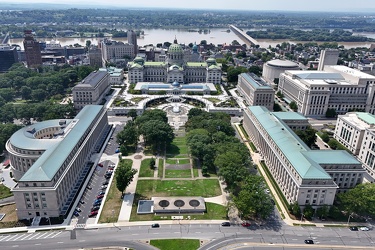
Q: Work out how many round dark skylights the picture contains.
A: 3